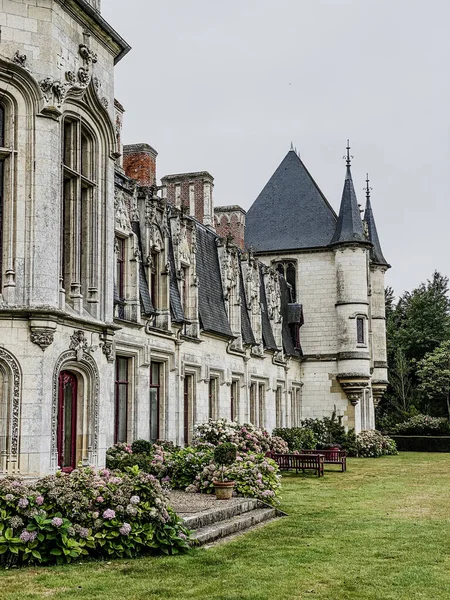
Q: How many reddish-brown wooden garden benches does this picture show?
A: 2